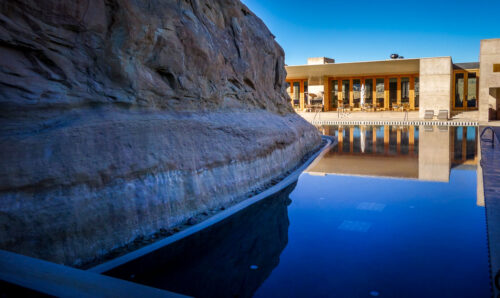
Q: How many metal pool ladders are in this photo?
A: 1